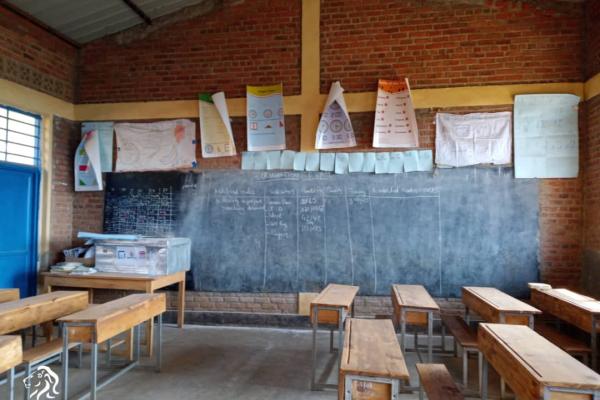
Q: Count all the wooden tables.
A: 11